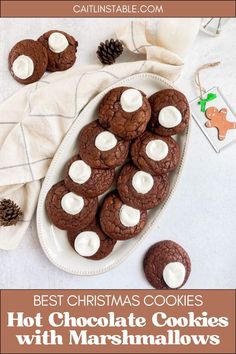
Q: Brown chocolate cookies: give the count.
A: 12